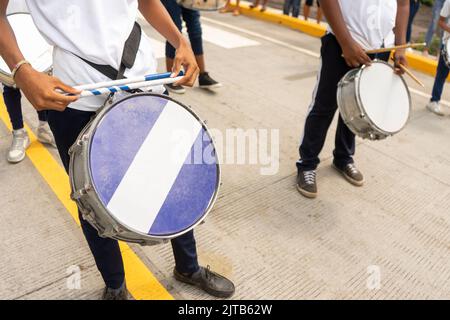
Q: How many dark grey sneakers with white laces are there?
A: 2